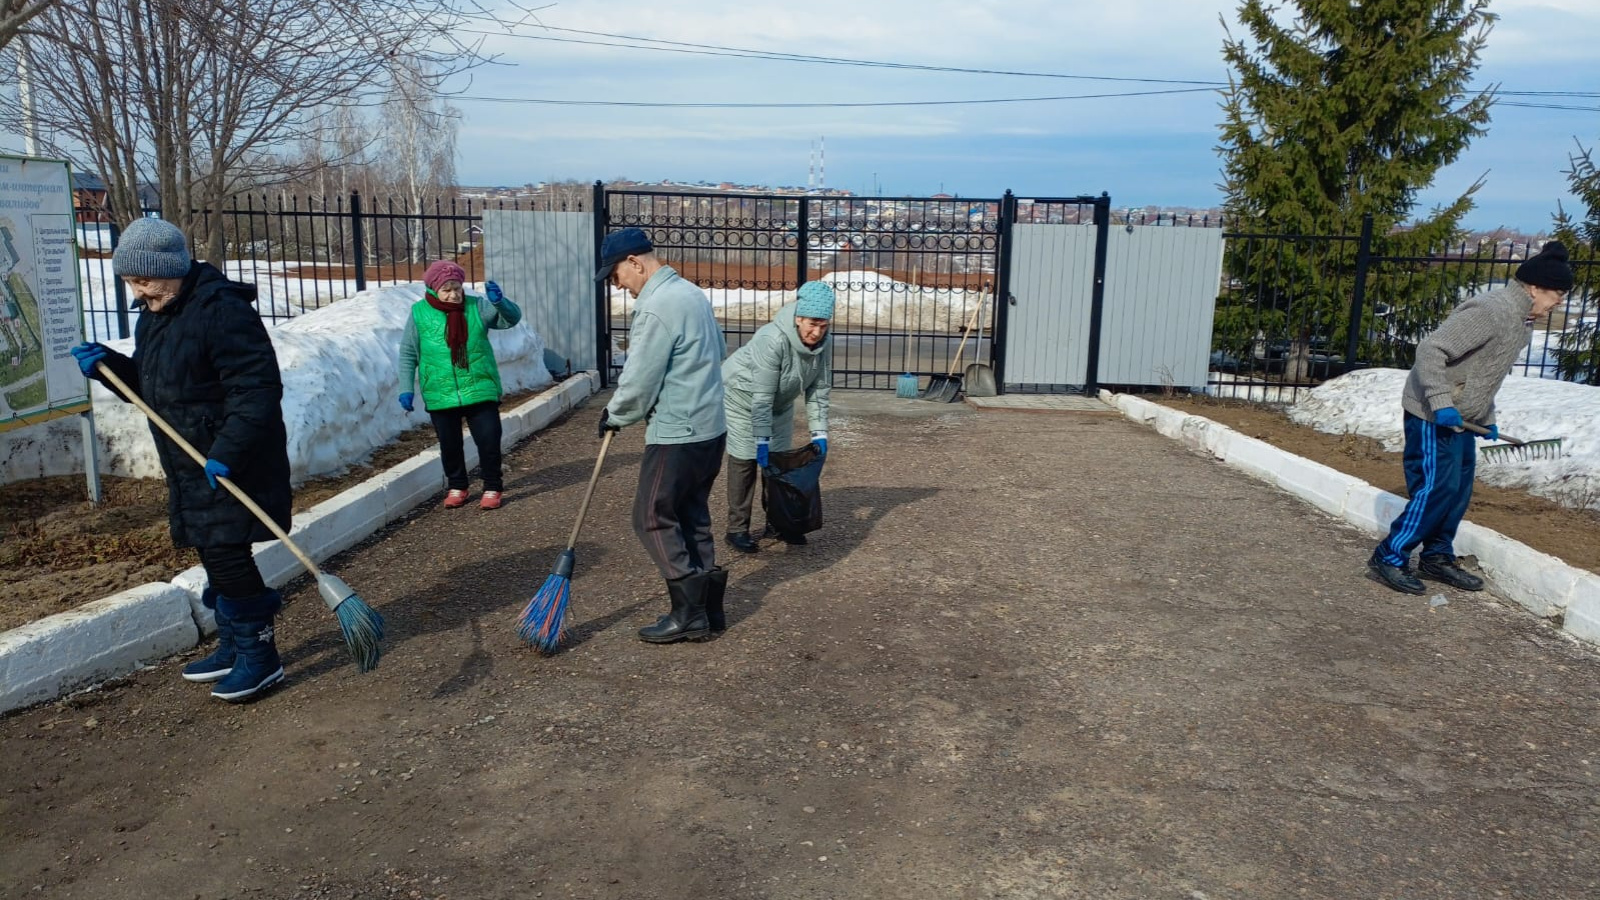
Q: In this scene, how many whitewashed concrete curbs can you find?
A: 2